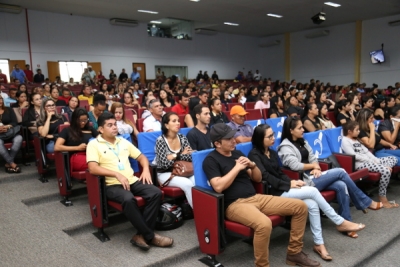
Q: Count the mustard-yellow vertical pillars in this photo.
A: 2